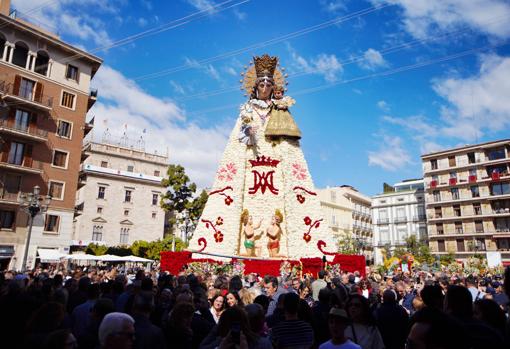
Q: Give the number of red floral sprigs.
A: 4